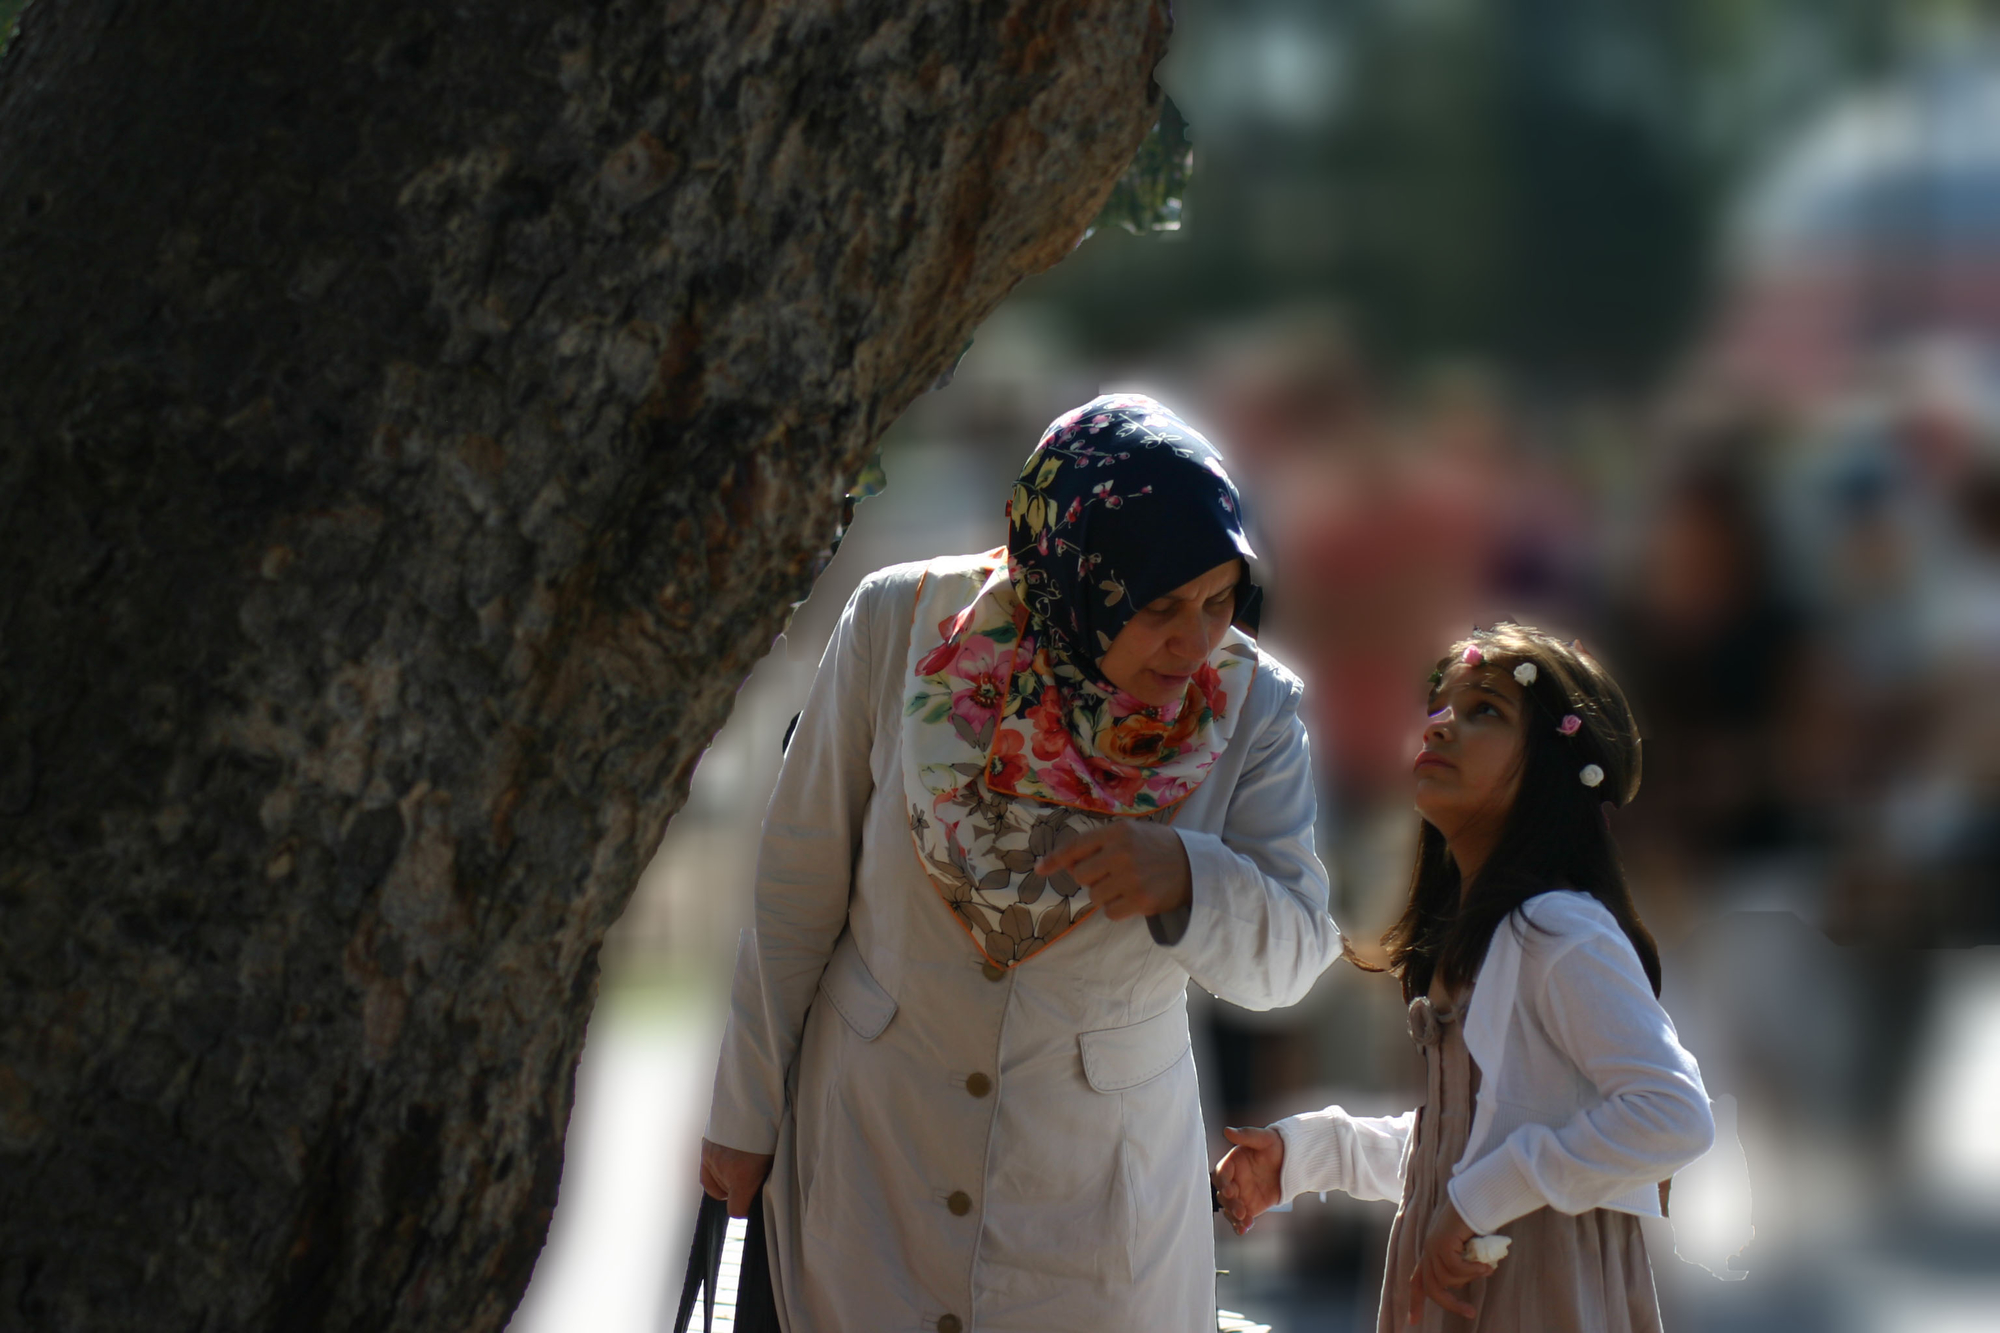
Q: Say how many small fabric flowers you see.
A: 4